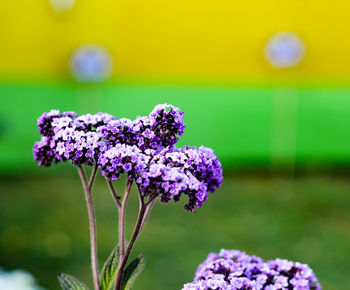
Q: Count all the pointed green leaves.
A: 3